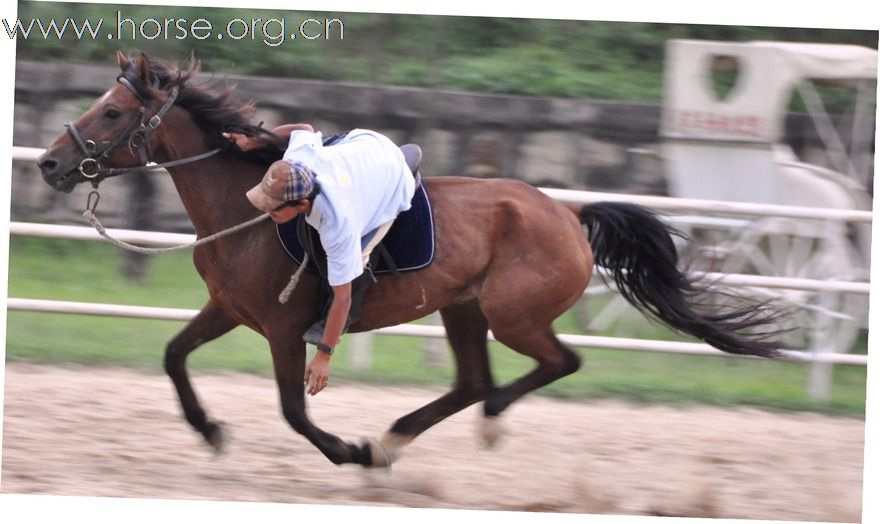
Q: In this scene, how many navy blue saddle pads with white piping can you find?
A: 1